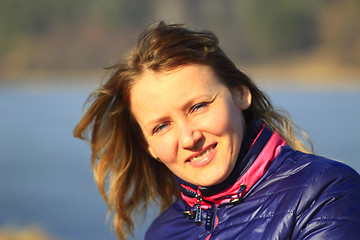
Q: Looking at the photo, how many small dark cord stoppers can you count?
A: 2